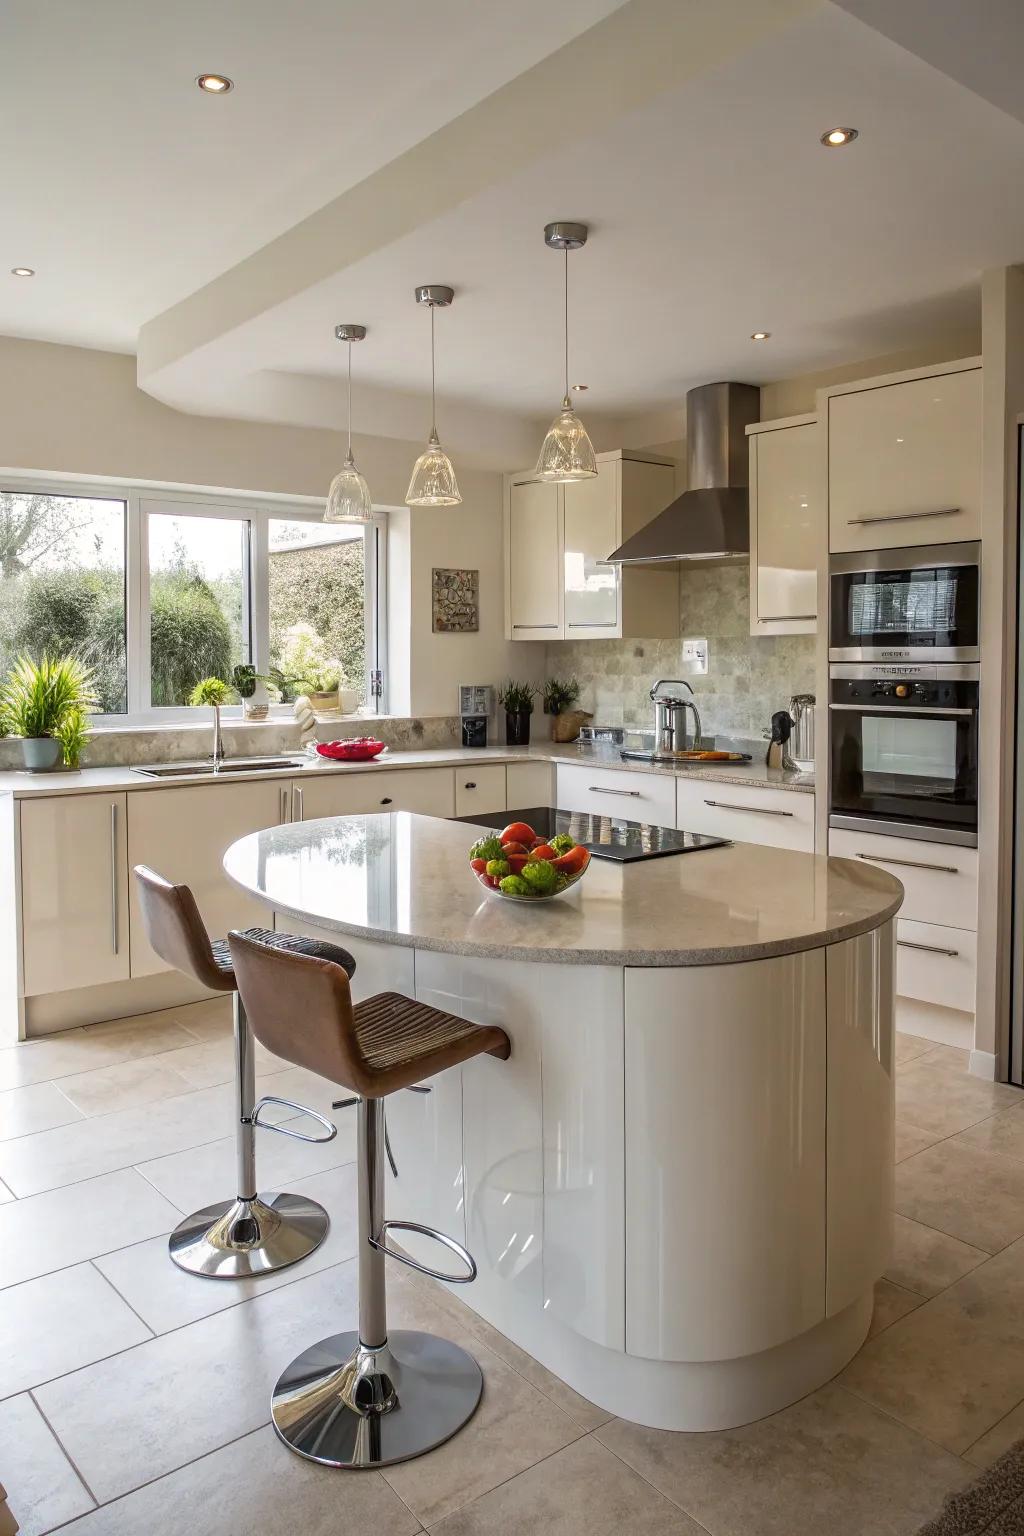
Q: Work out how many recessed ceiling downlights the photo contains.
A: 5